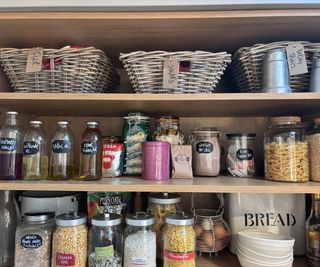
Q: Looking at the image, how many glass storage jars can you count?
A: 12